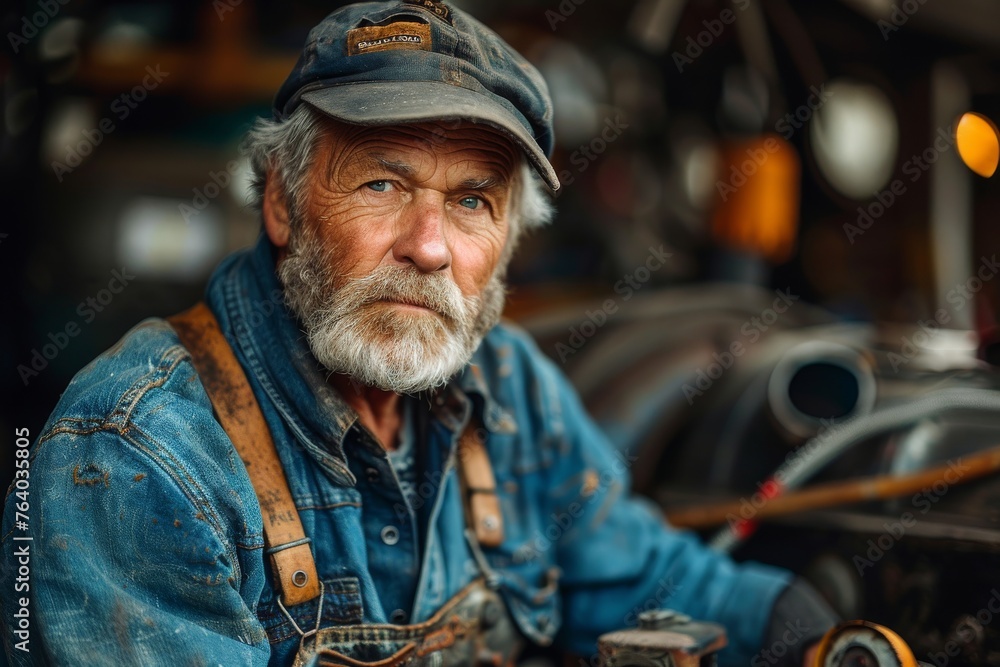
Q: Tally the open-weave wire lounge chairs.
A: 0